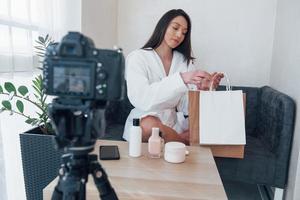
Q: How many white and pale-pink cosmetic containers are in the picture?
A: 3